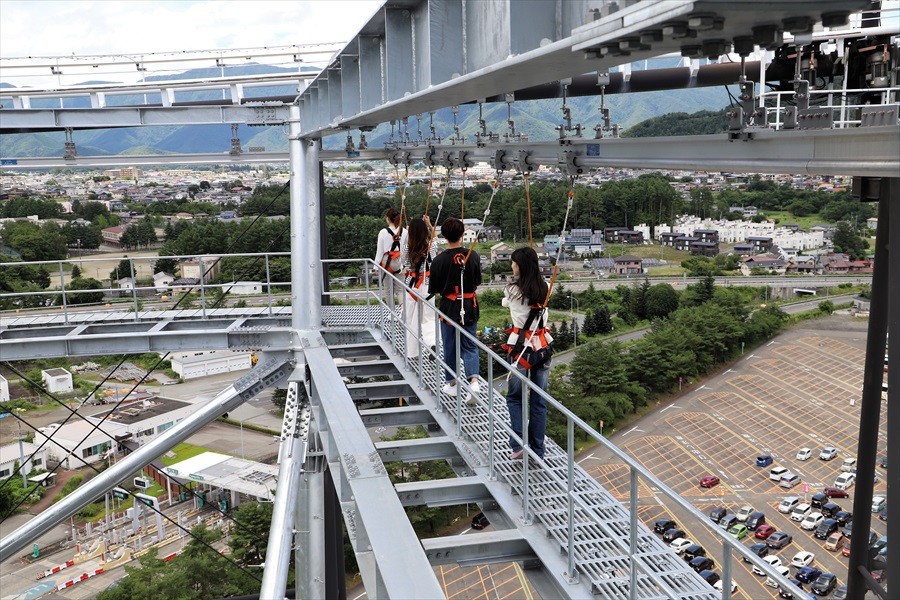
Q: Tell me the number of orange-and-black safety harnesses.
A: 4